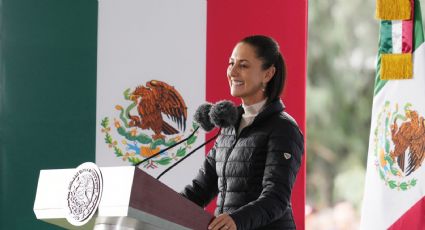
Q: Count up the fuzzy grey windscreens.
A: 2